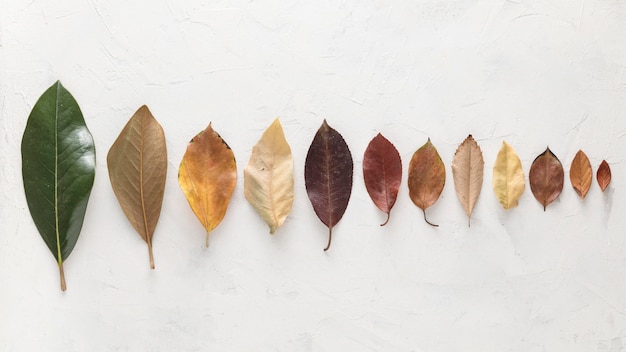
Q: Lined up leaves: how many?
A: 12